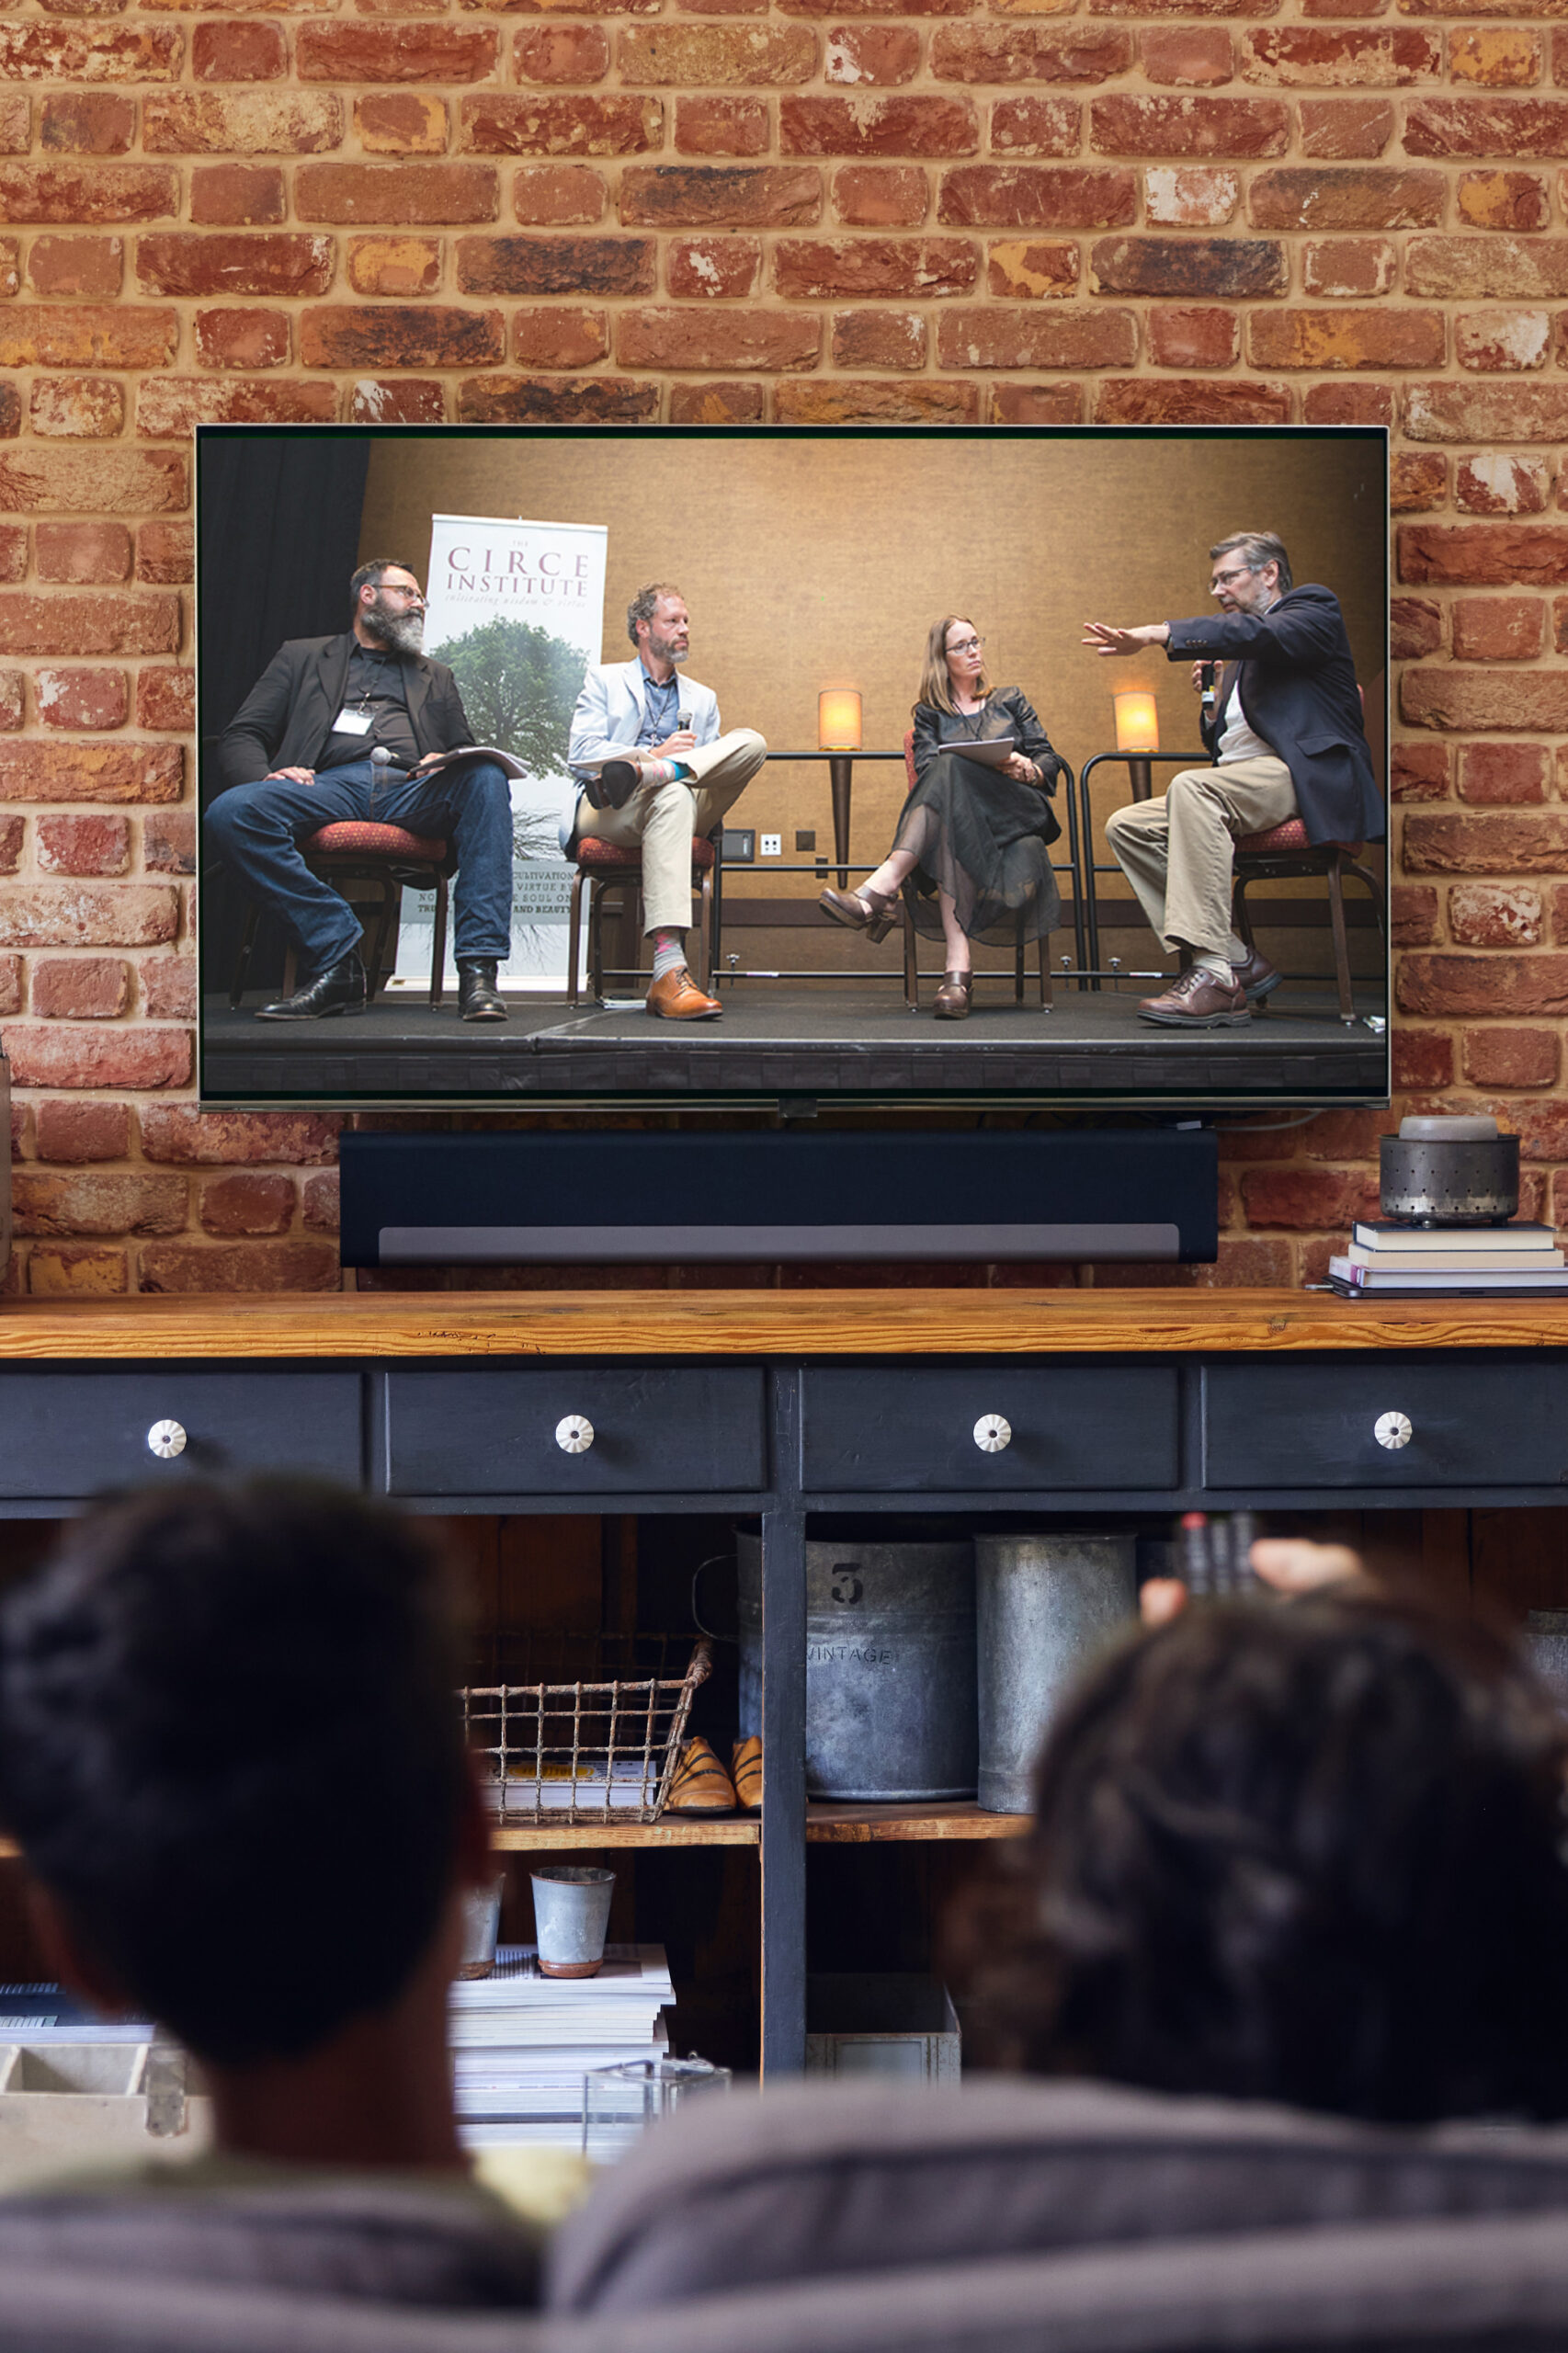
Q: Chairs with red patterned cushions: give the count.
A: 4